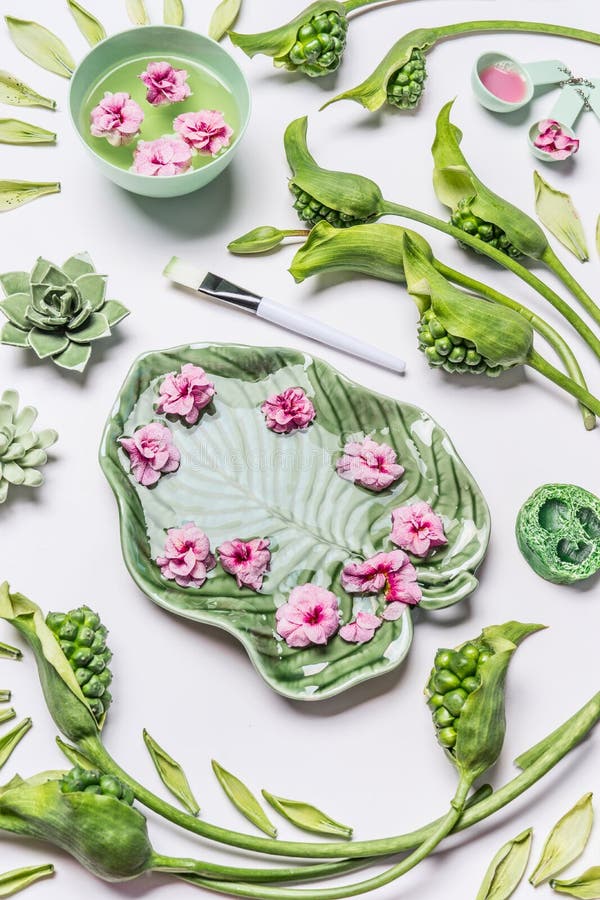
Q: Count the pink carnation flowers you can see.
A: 13